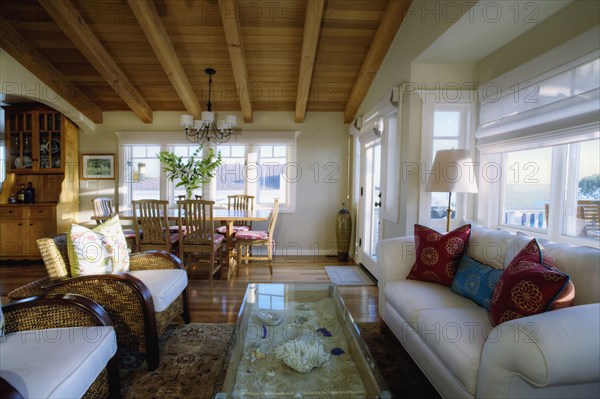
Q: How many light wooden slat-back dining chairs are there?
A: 6